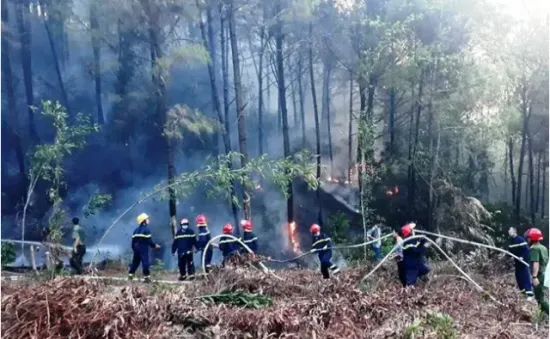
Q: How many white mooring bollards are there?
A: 0